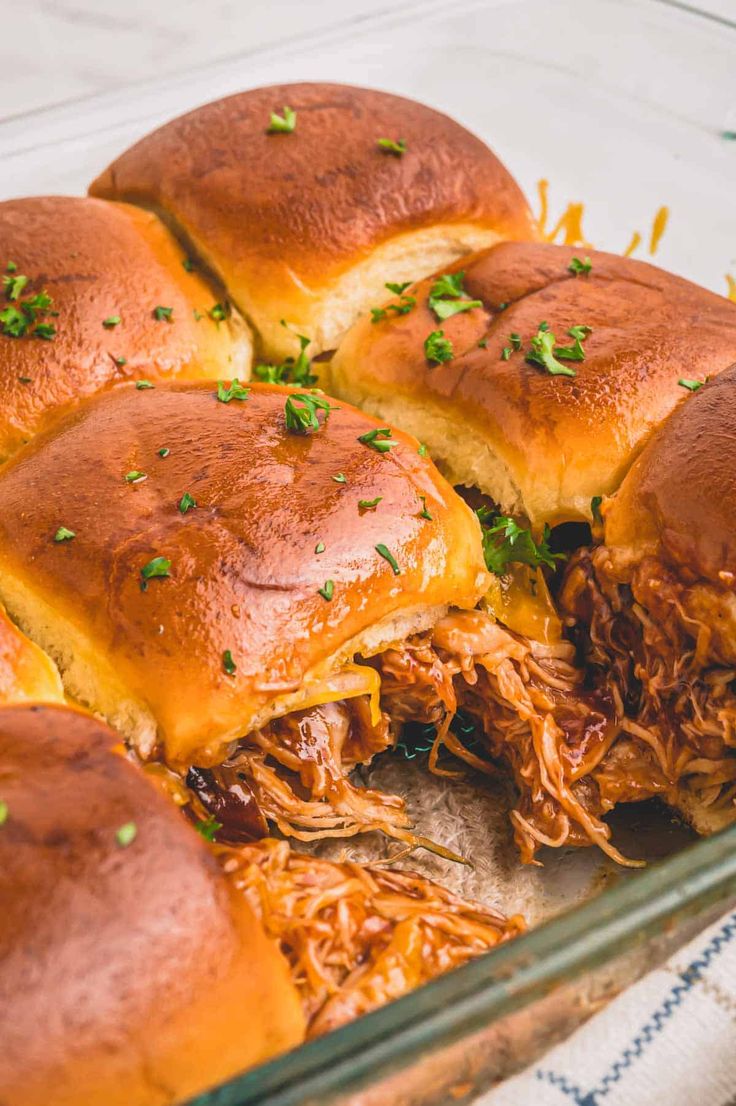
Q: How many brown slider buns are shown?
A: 7